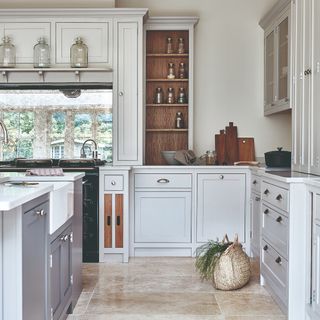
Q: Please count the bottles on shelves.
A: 11